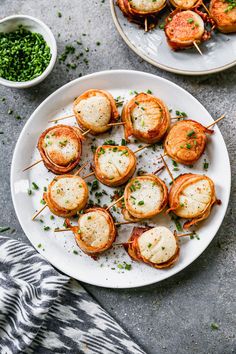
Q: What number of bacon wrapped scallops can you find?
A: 14